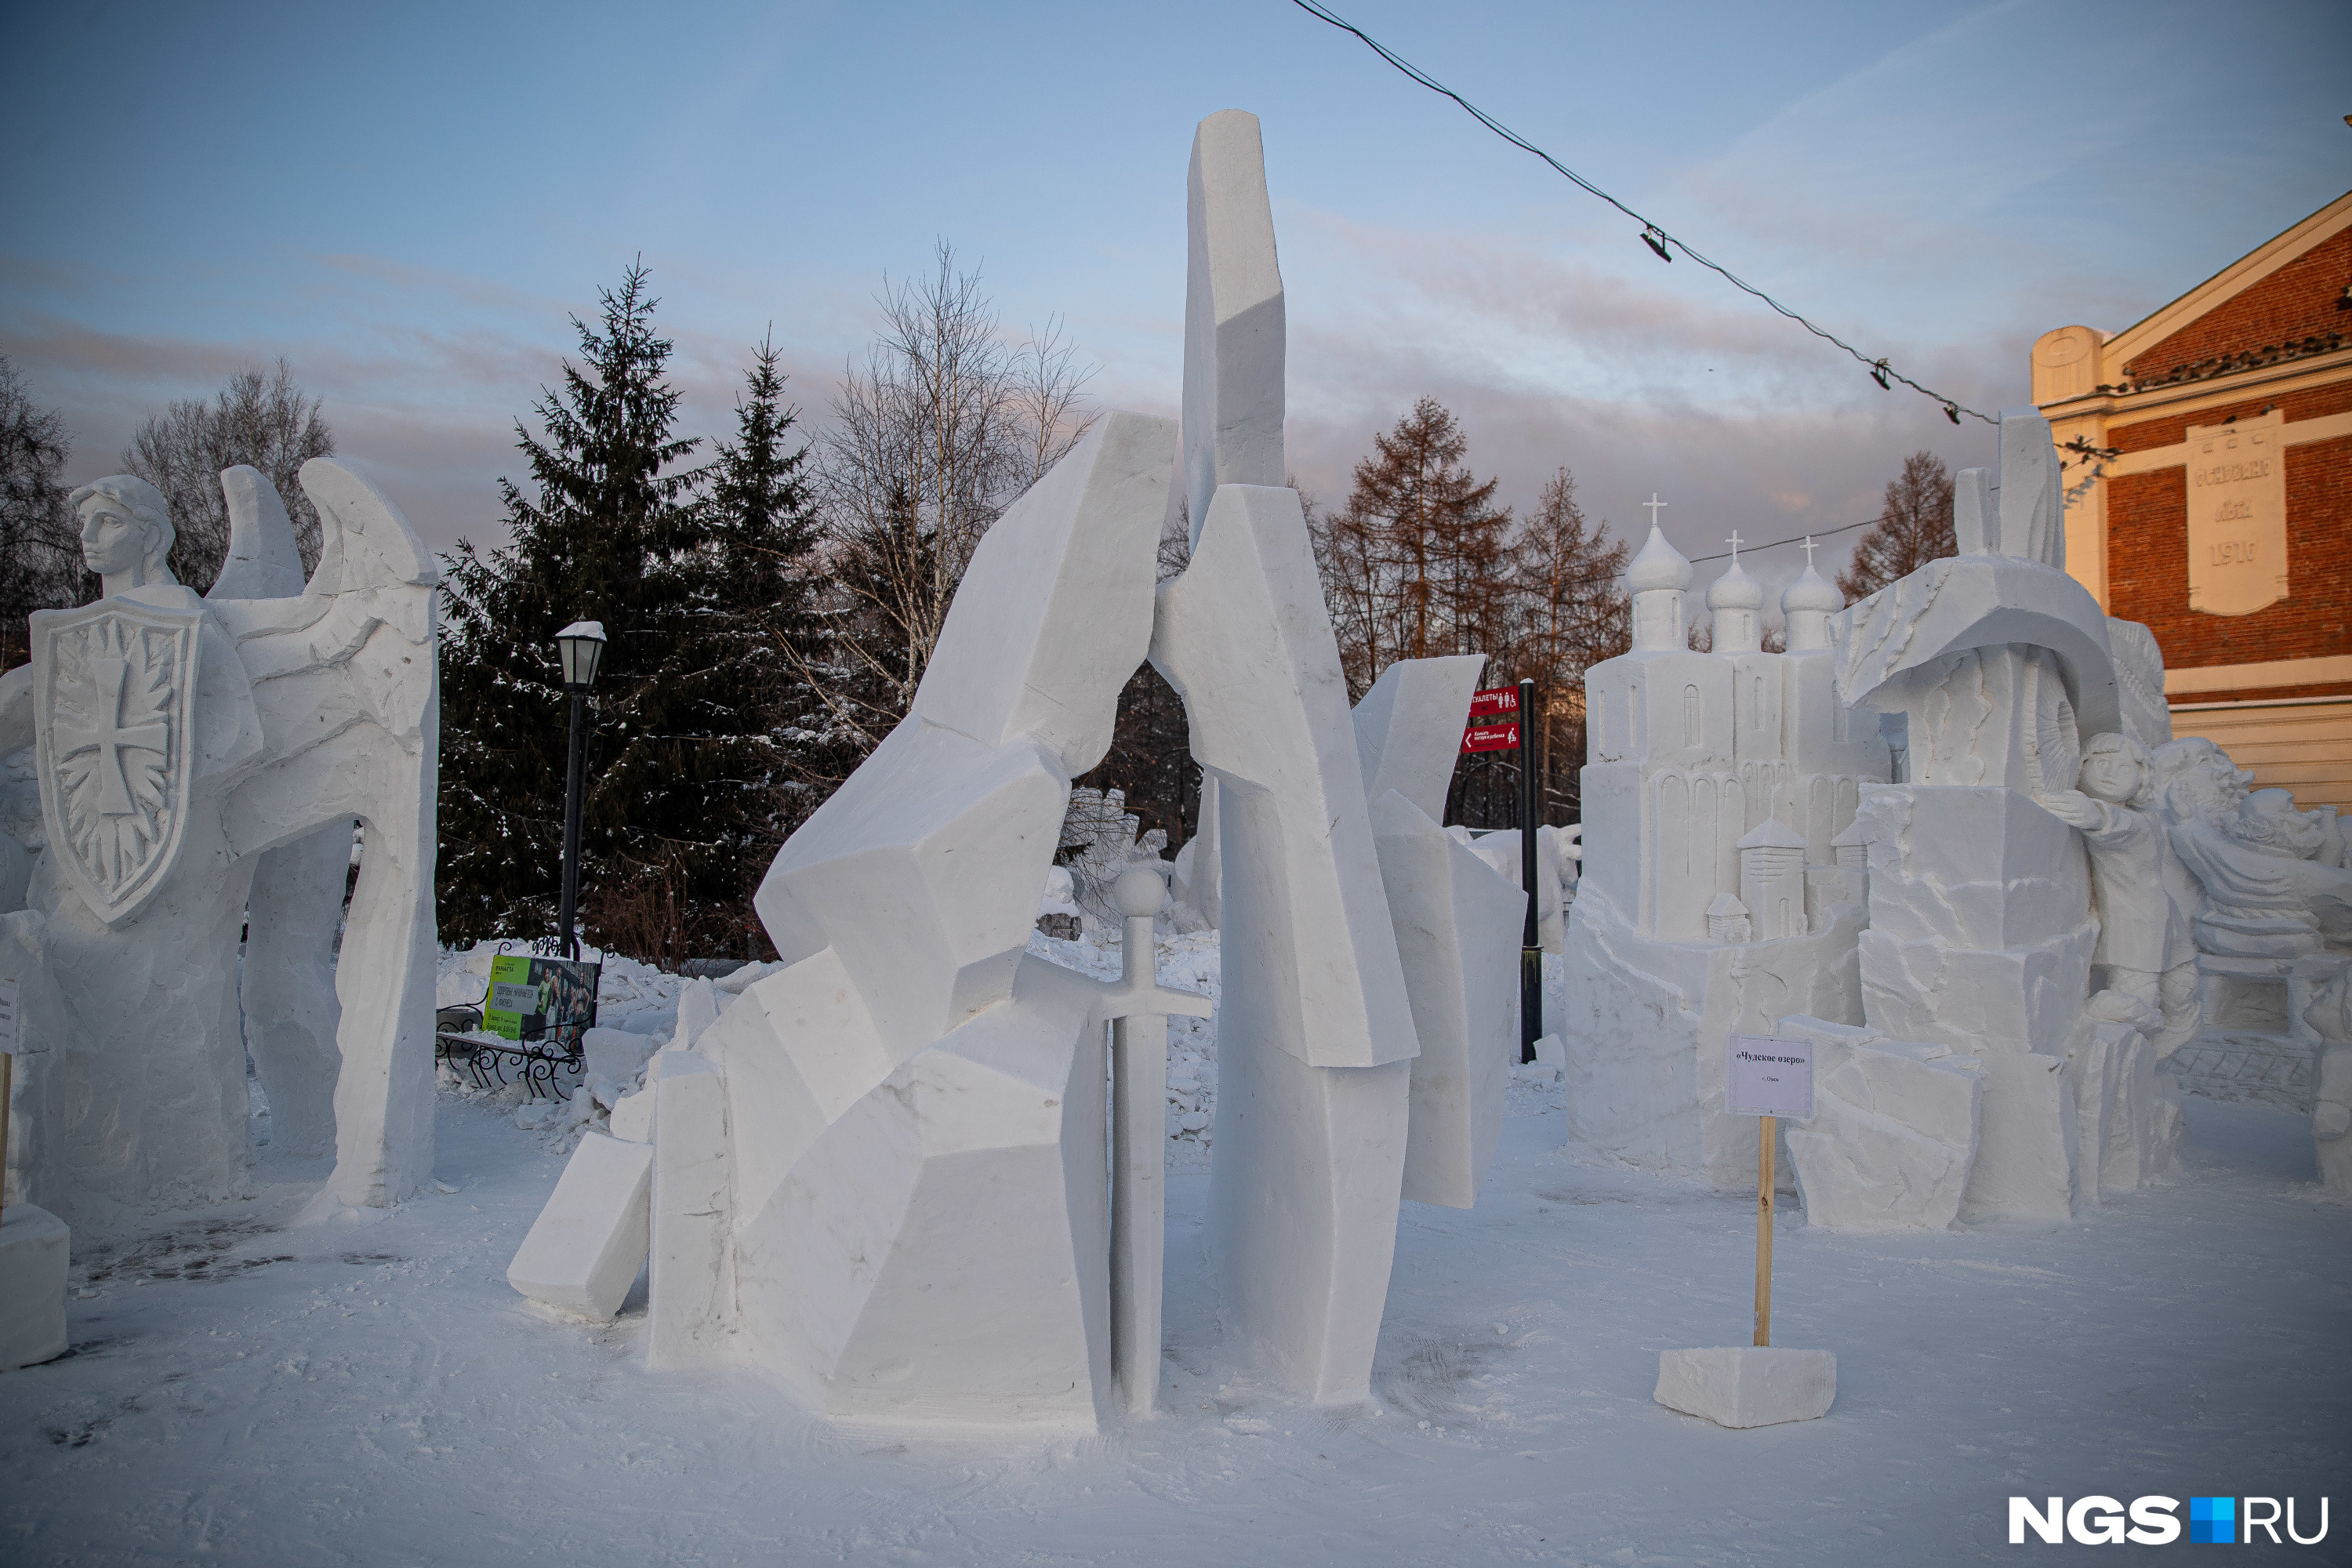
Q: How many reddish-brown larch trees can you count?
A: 3